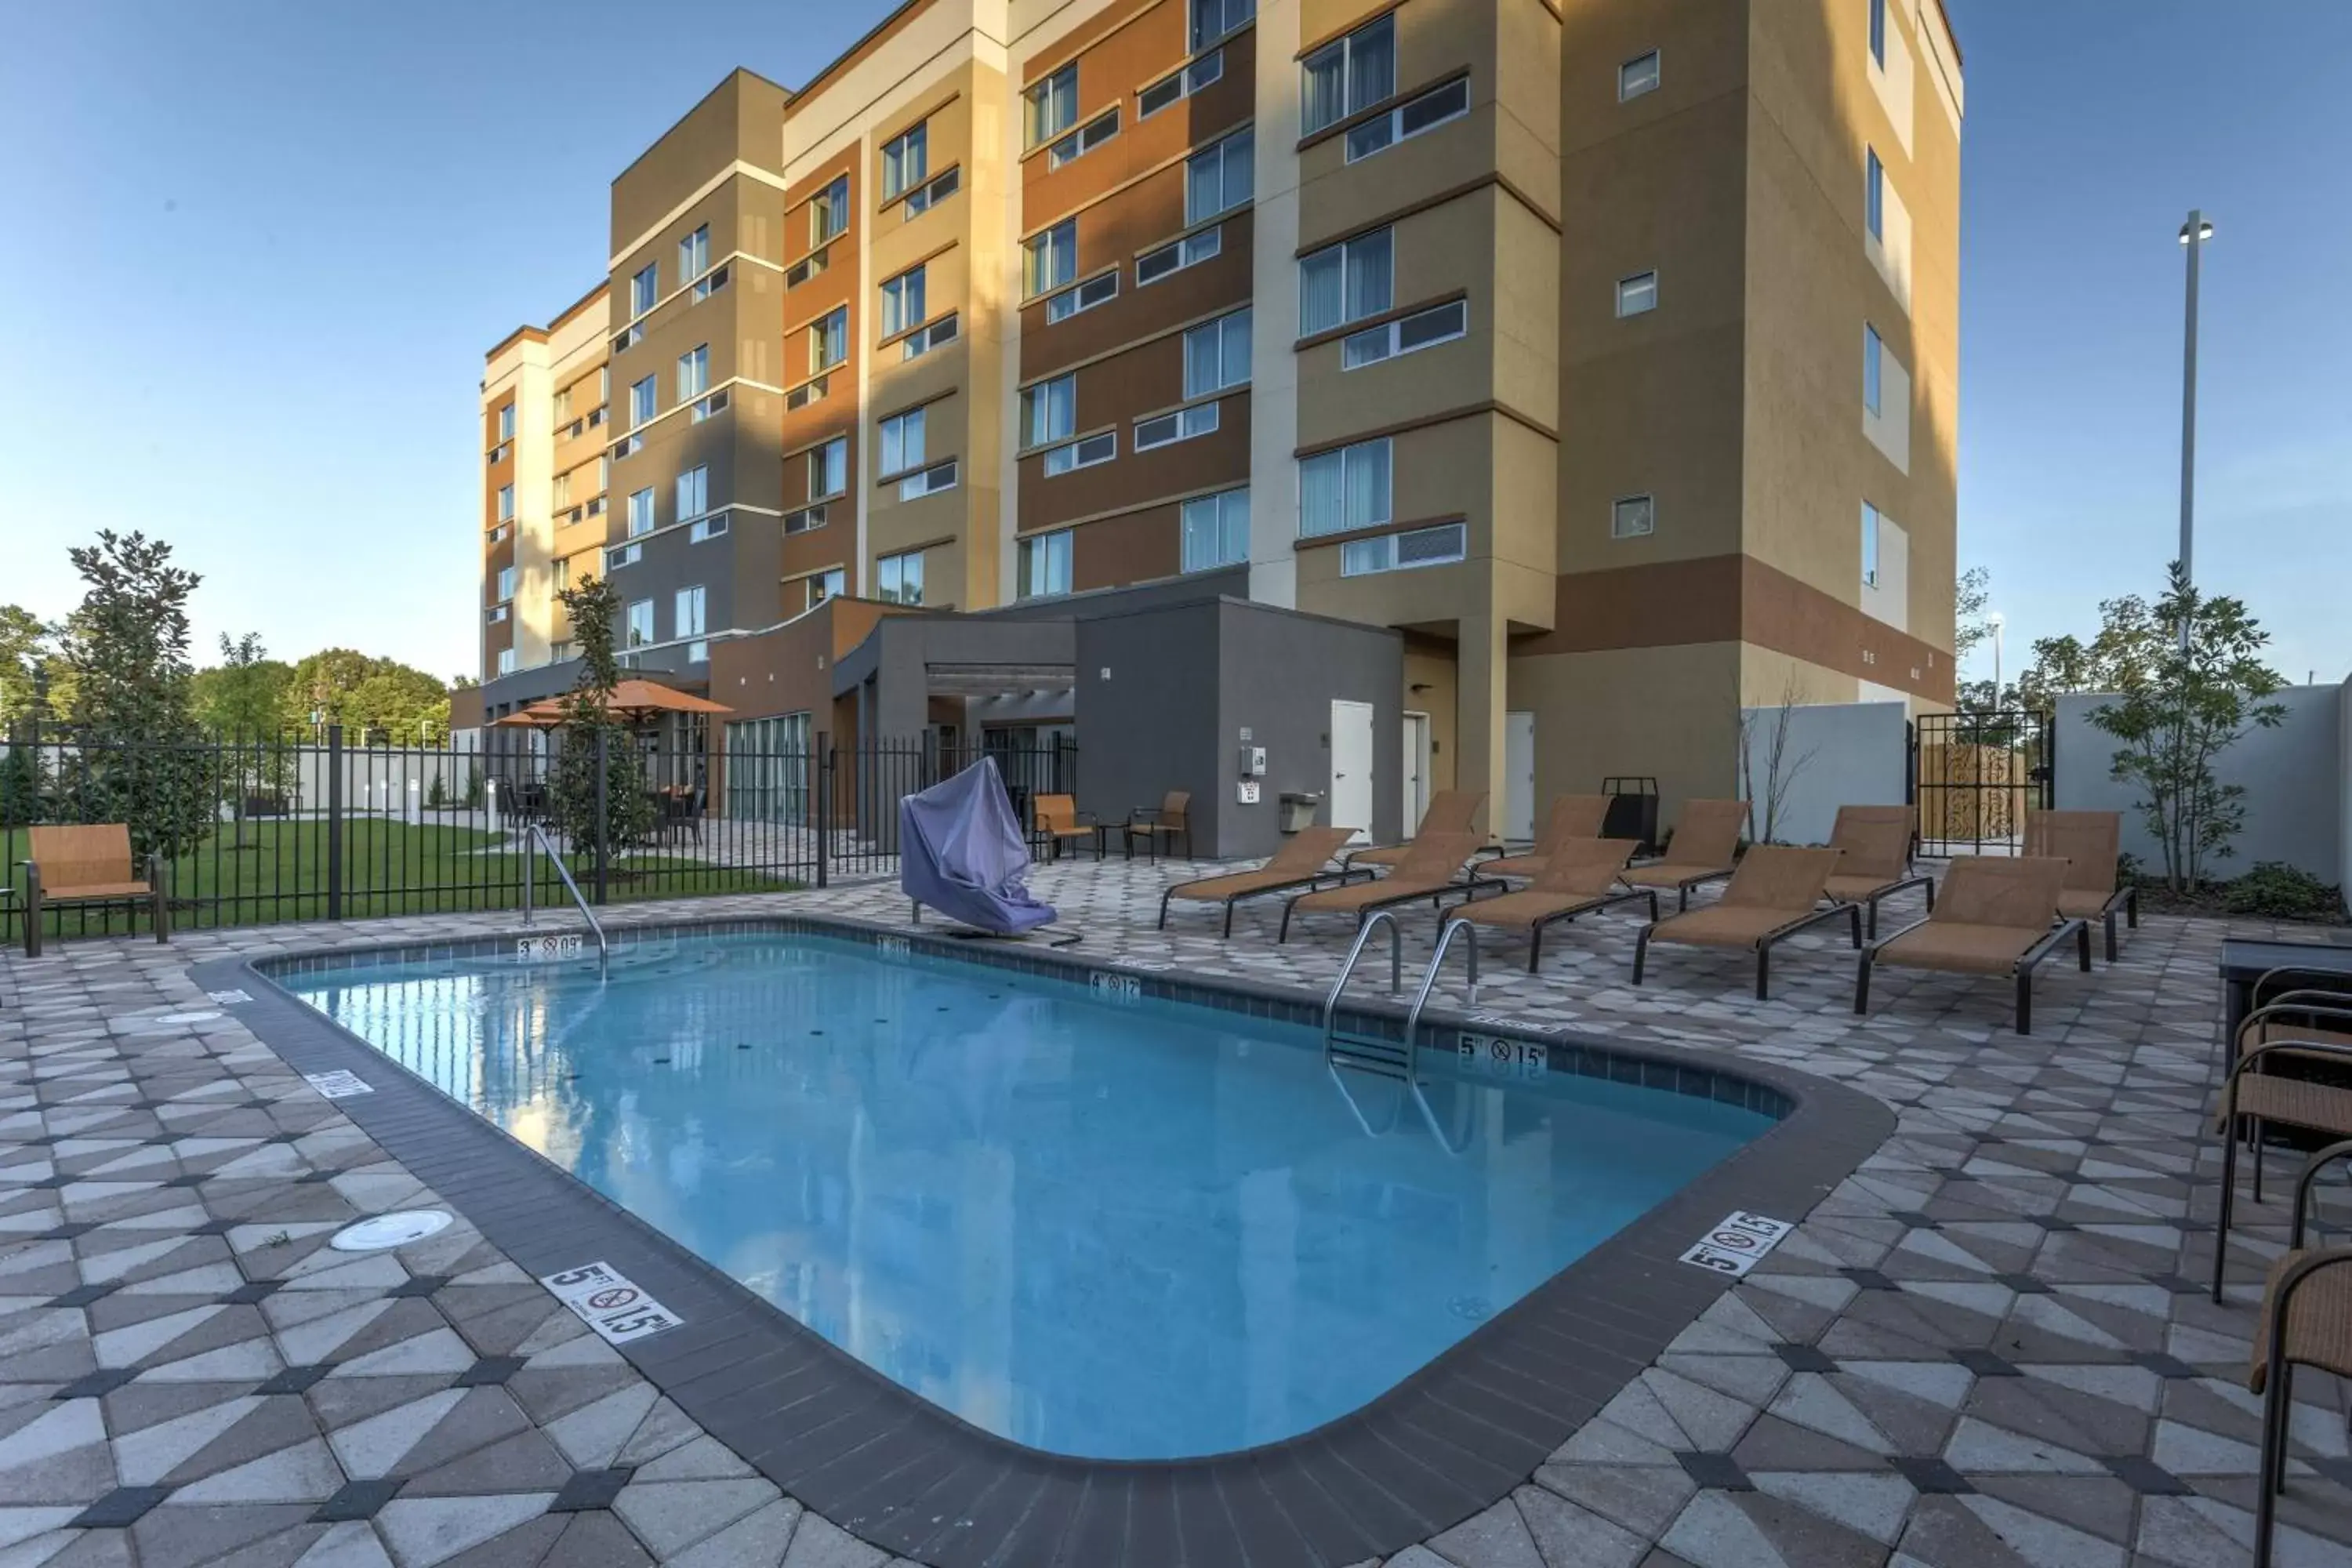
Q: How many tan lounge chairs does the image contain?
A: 10